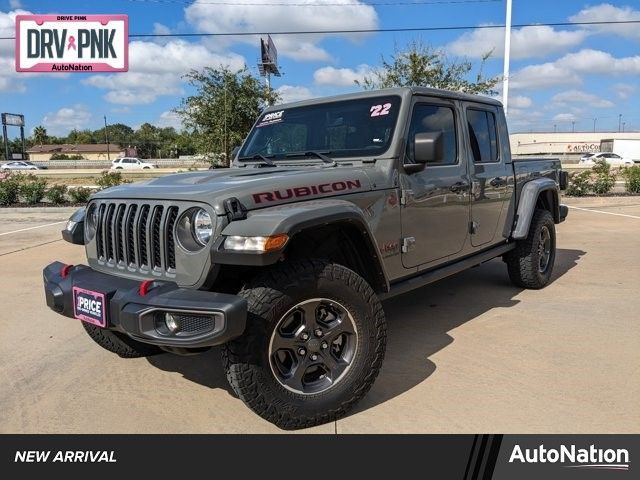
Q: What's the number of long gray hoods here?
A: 1